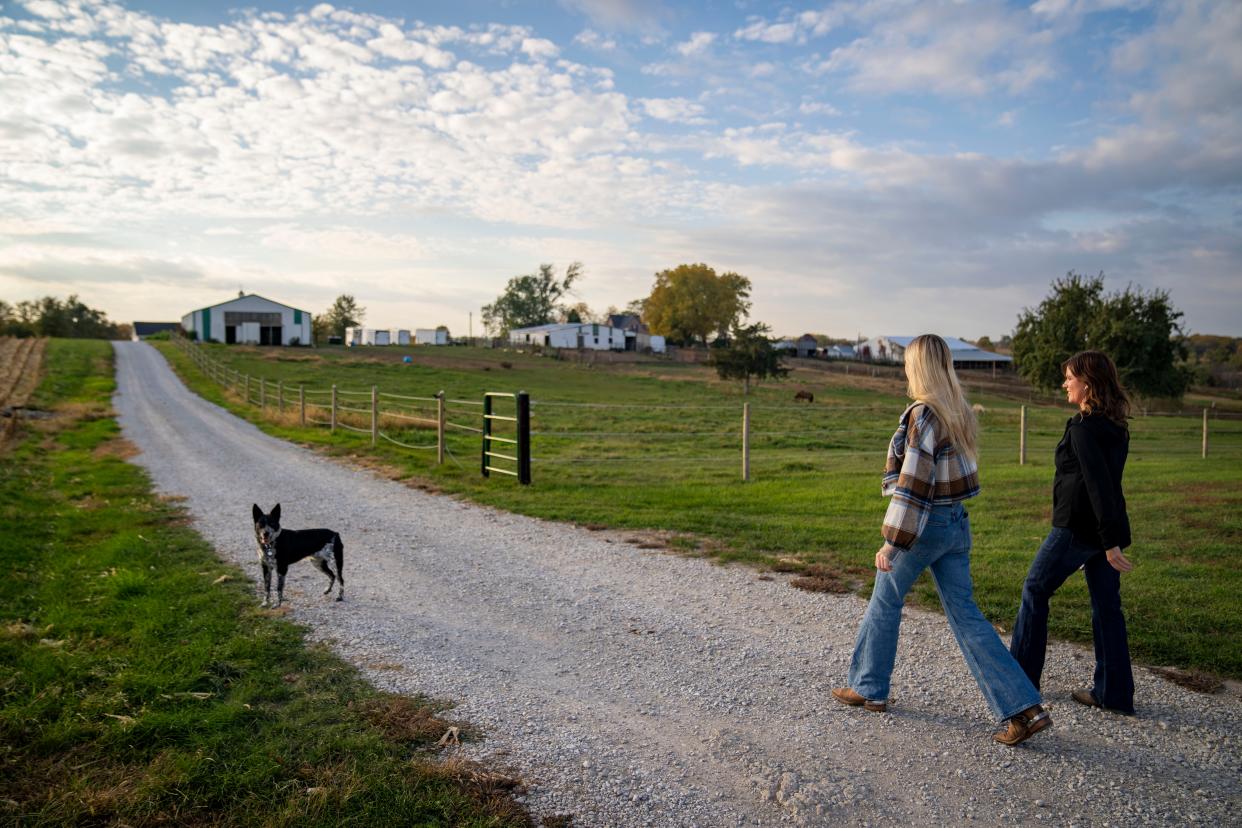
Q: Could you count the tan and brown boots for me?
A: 3